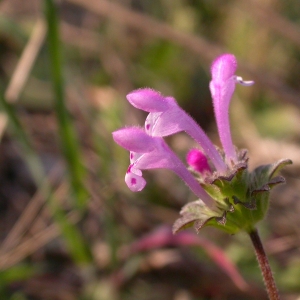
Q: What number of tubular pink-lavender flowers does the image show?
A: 3